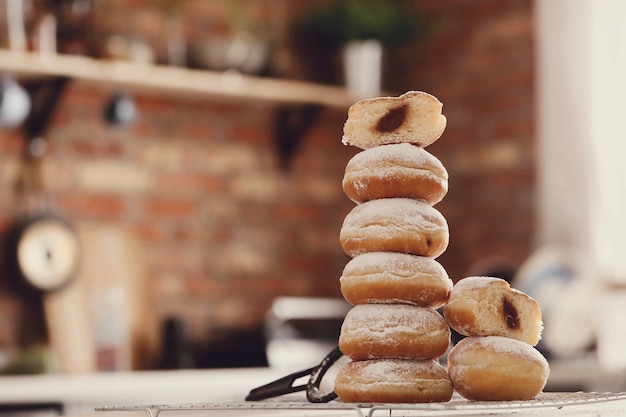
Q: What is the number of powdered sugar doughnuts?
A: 8